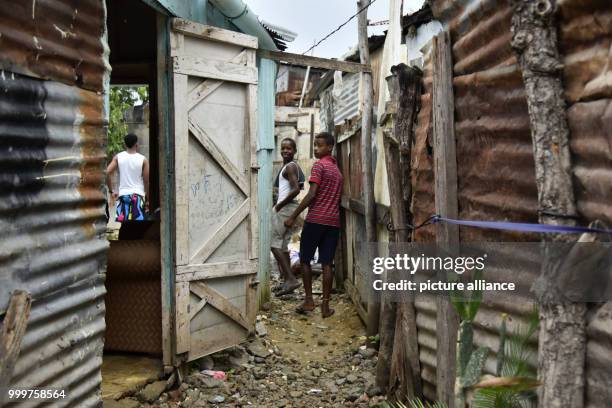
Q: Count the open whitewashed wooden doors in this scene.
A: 1